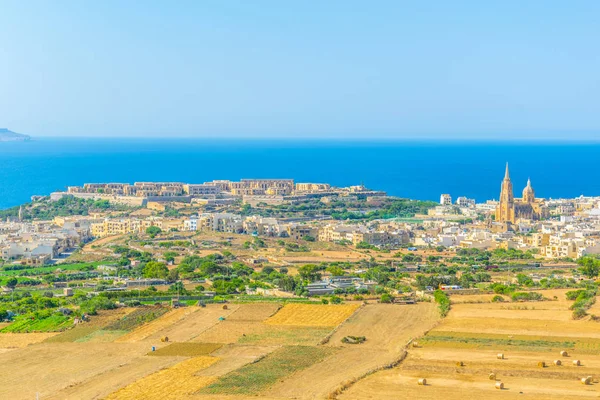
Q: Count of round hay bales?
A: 12